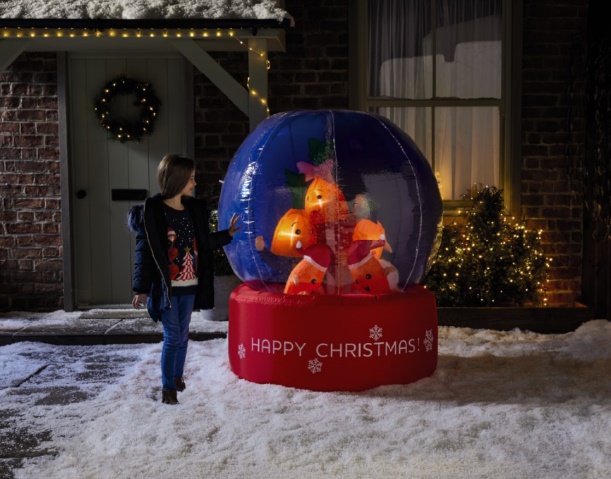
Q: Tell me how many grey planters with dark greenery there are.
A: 1